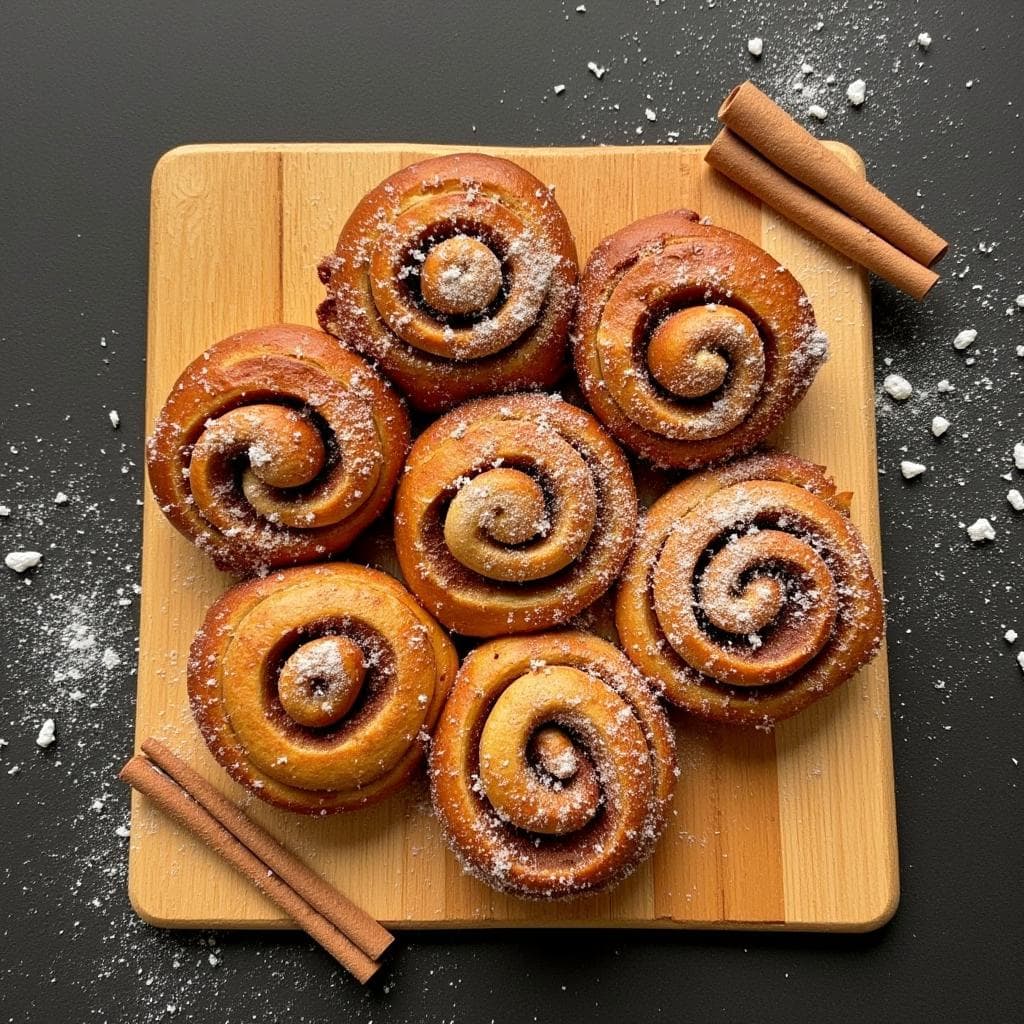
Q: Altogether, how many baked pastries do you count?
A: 7